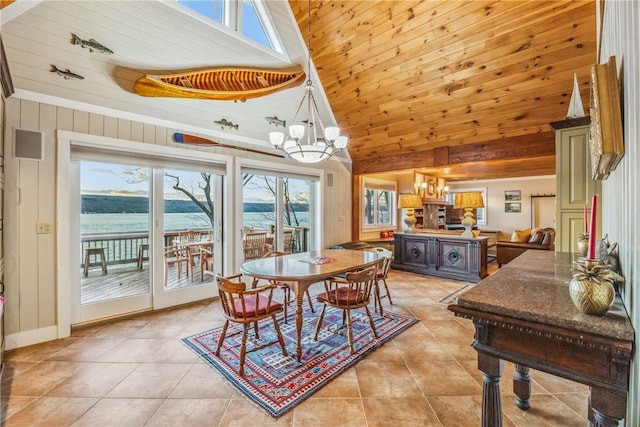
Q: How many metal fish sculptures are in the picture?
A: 5